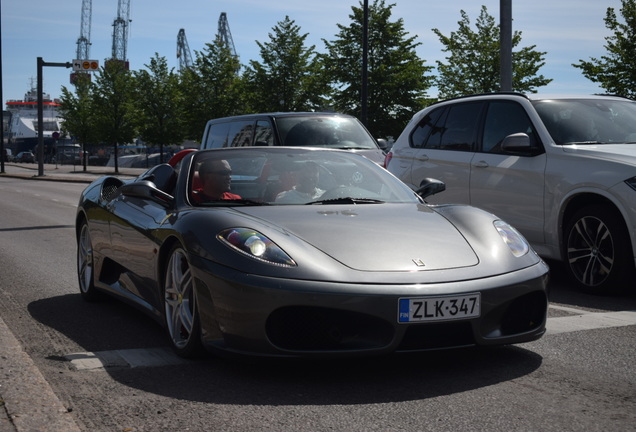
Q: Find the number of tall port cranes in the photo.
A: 4